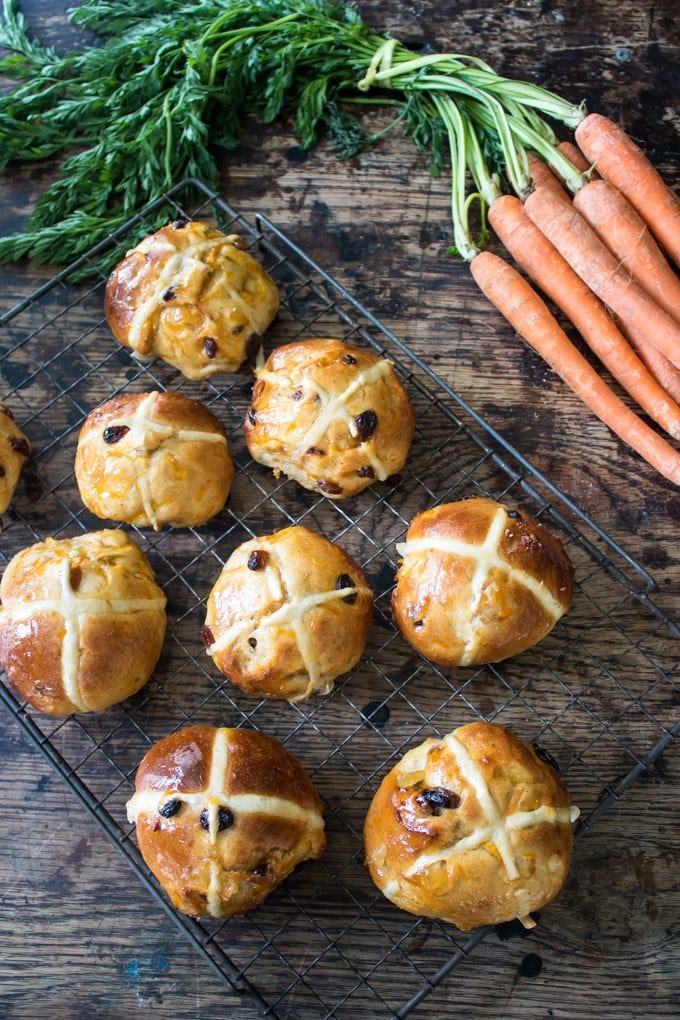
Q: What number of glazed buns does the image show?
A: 9